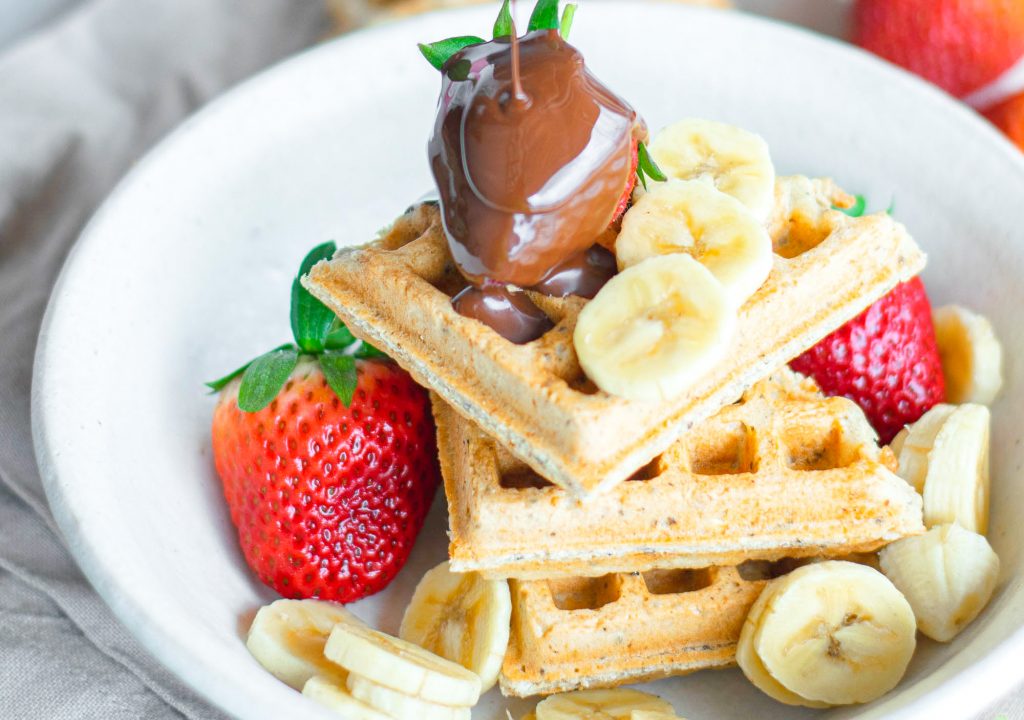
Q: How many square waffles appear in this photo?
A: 3